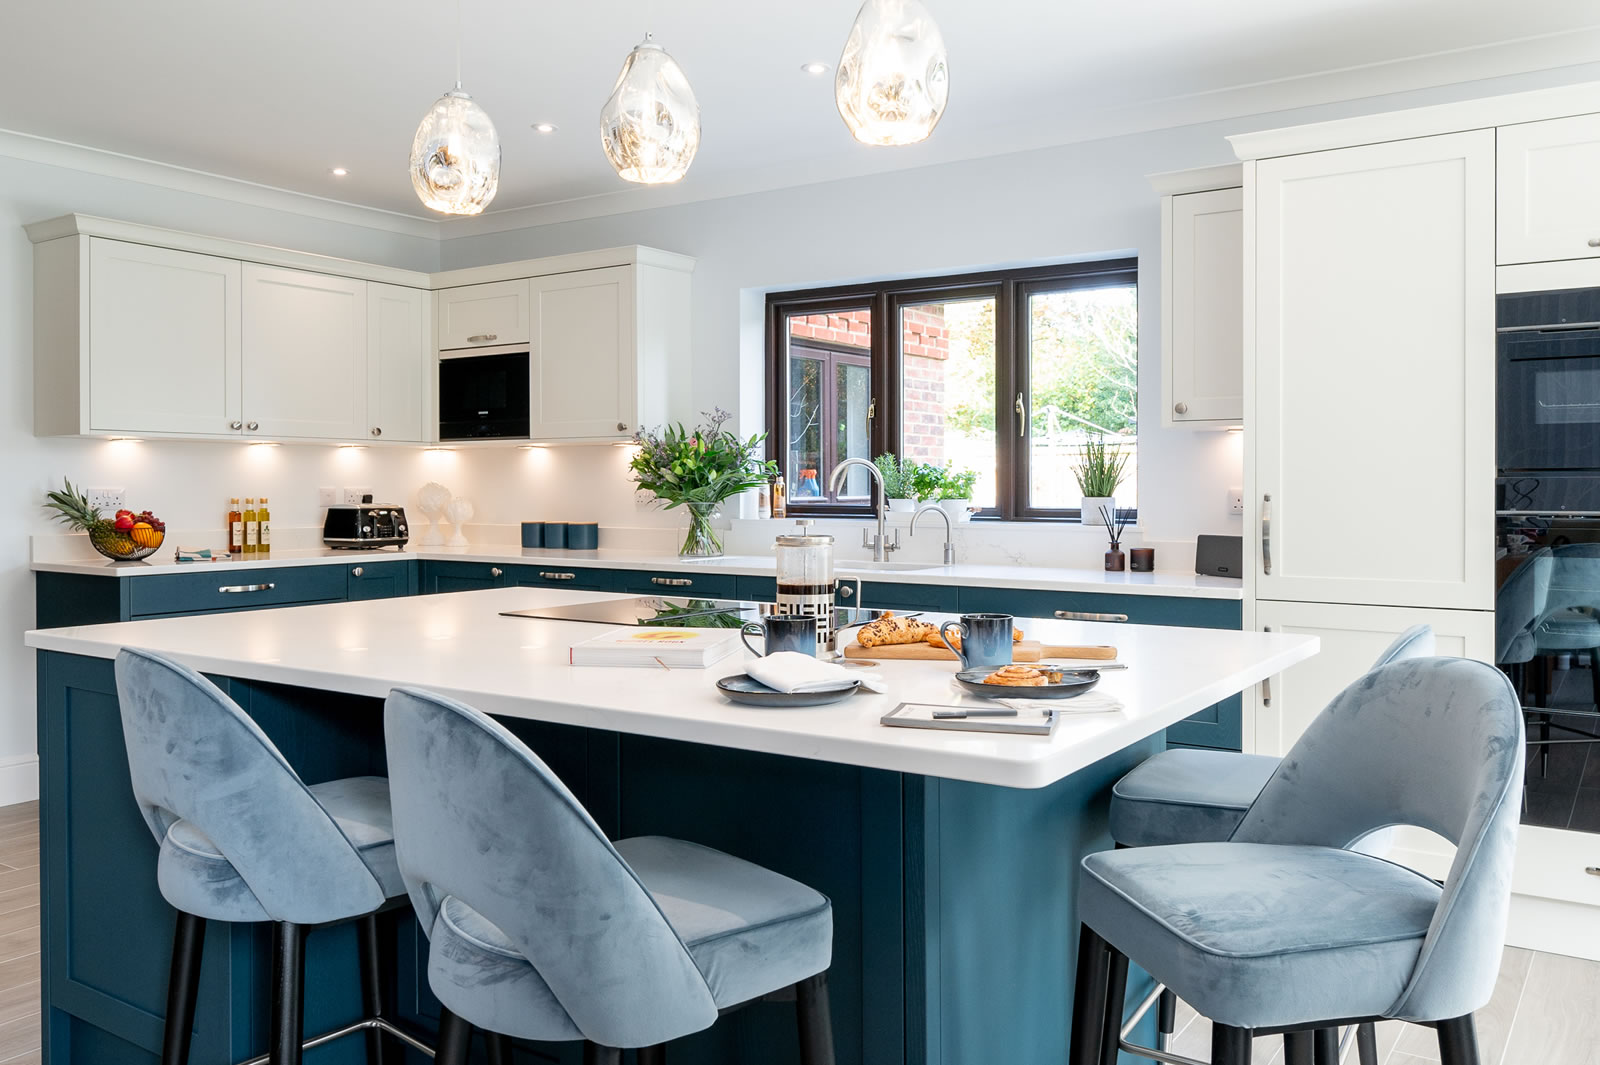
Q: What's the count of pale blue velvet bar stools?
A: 4